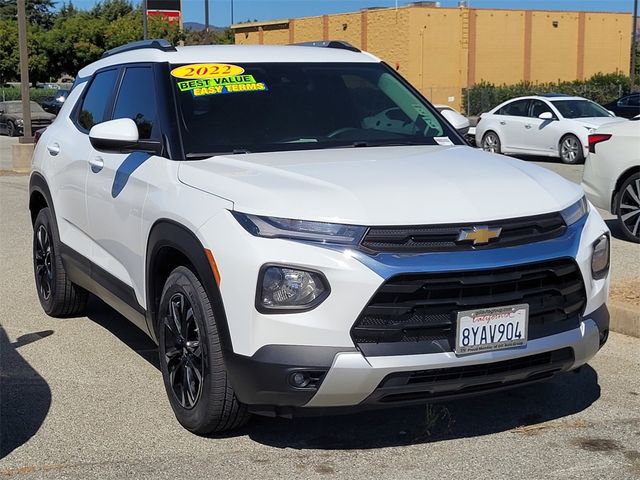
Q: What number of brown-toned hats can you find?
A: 0